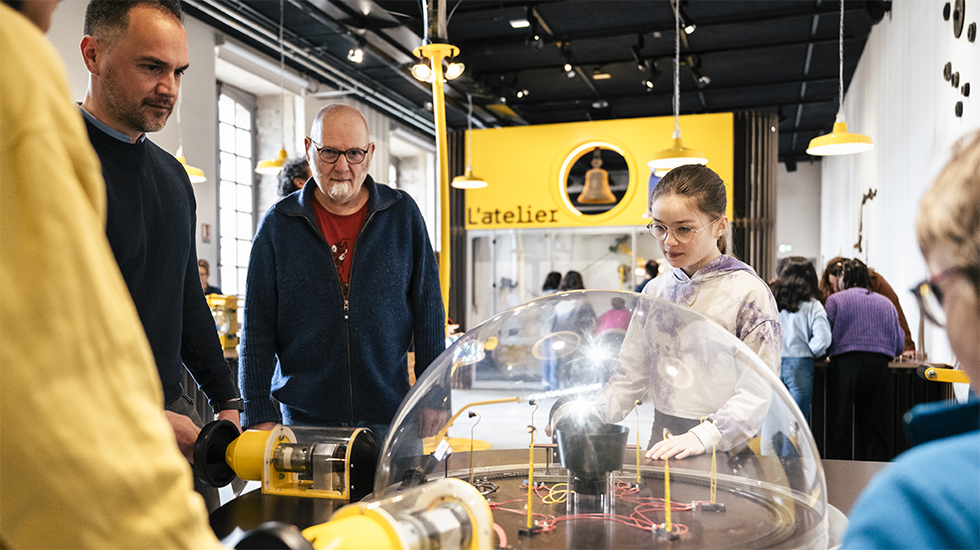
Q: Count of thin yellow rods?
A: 5